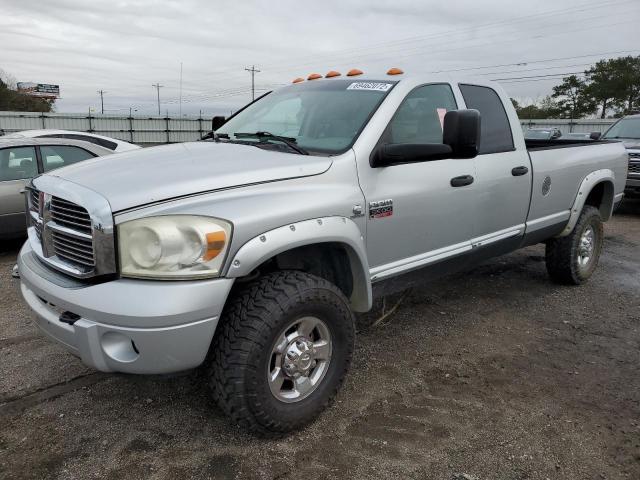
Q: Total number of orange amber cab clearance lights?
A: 5